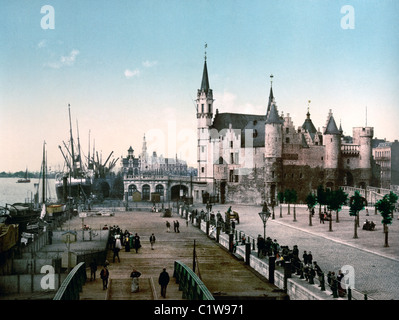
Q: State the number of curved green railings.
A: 2